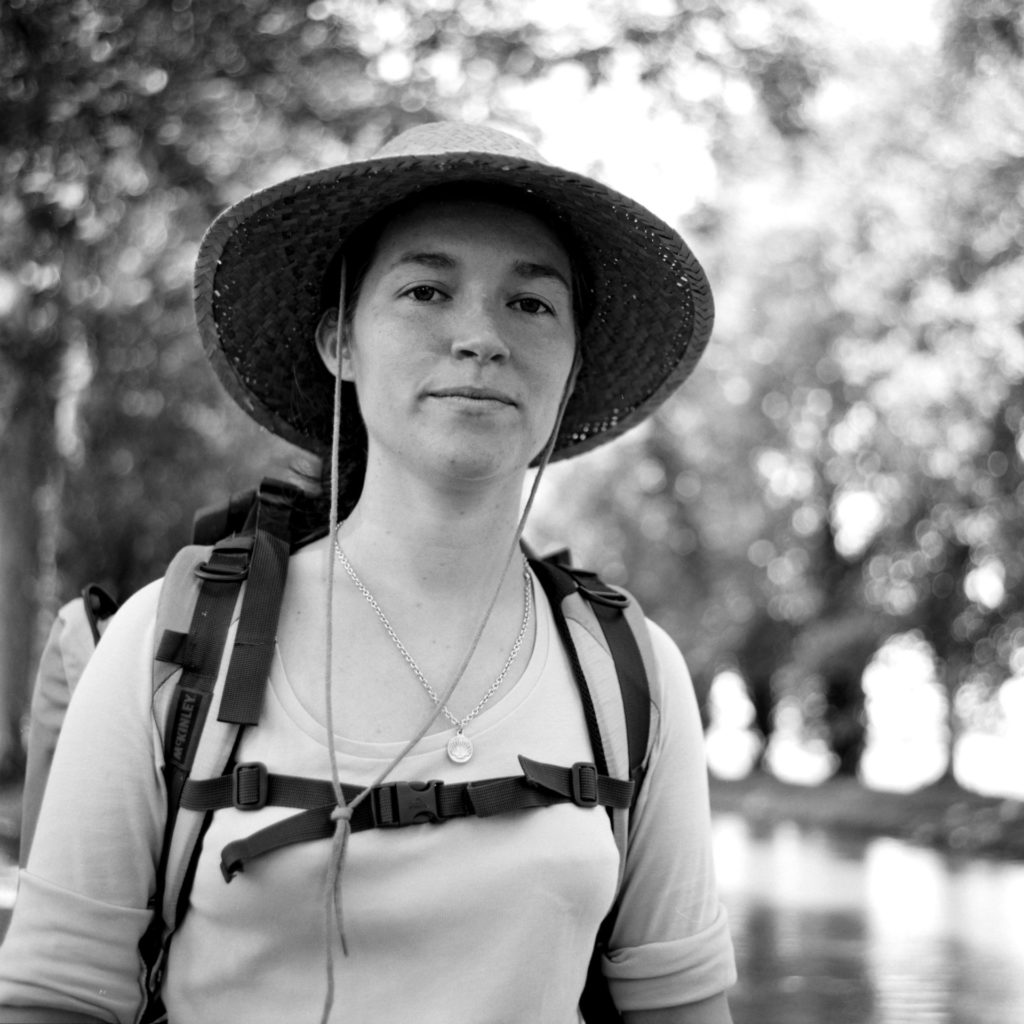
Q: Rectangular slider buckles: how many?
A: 2